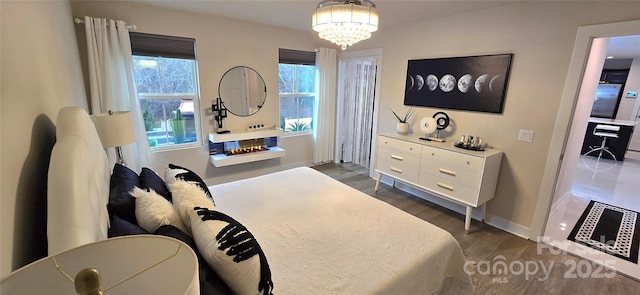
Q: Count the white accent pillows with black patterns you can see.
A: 2